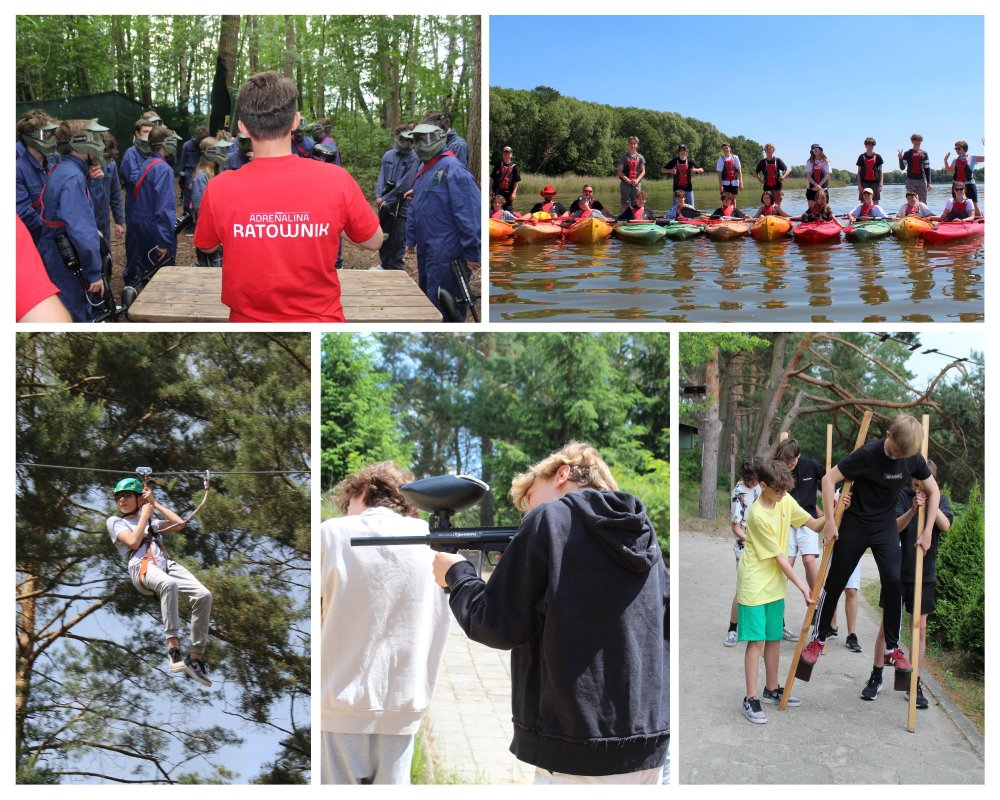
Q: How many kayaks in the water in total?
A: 11